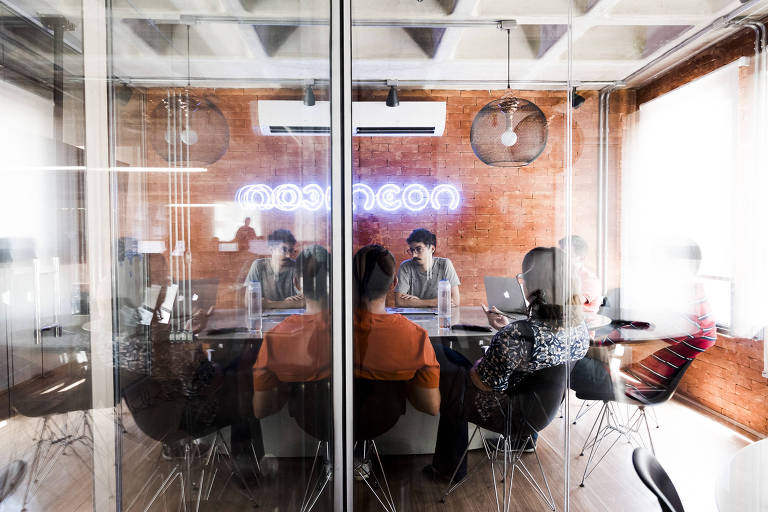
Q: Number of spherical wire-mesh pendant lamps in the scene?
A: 2